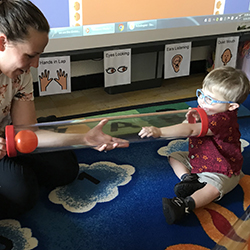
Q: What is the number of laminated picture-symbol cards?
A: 4